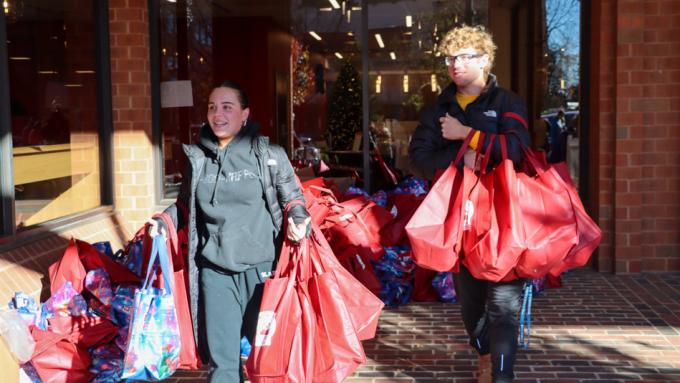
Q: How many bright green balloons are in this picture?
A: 0